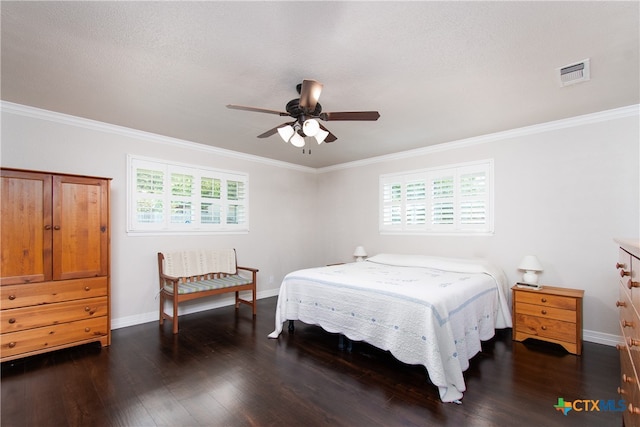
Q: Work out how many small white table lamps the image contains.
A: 2